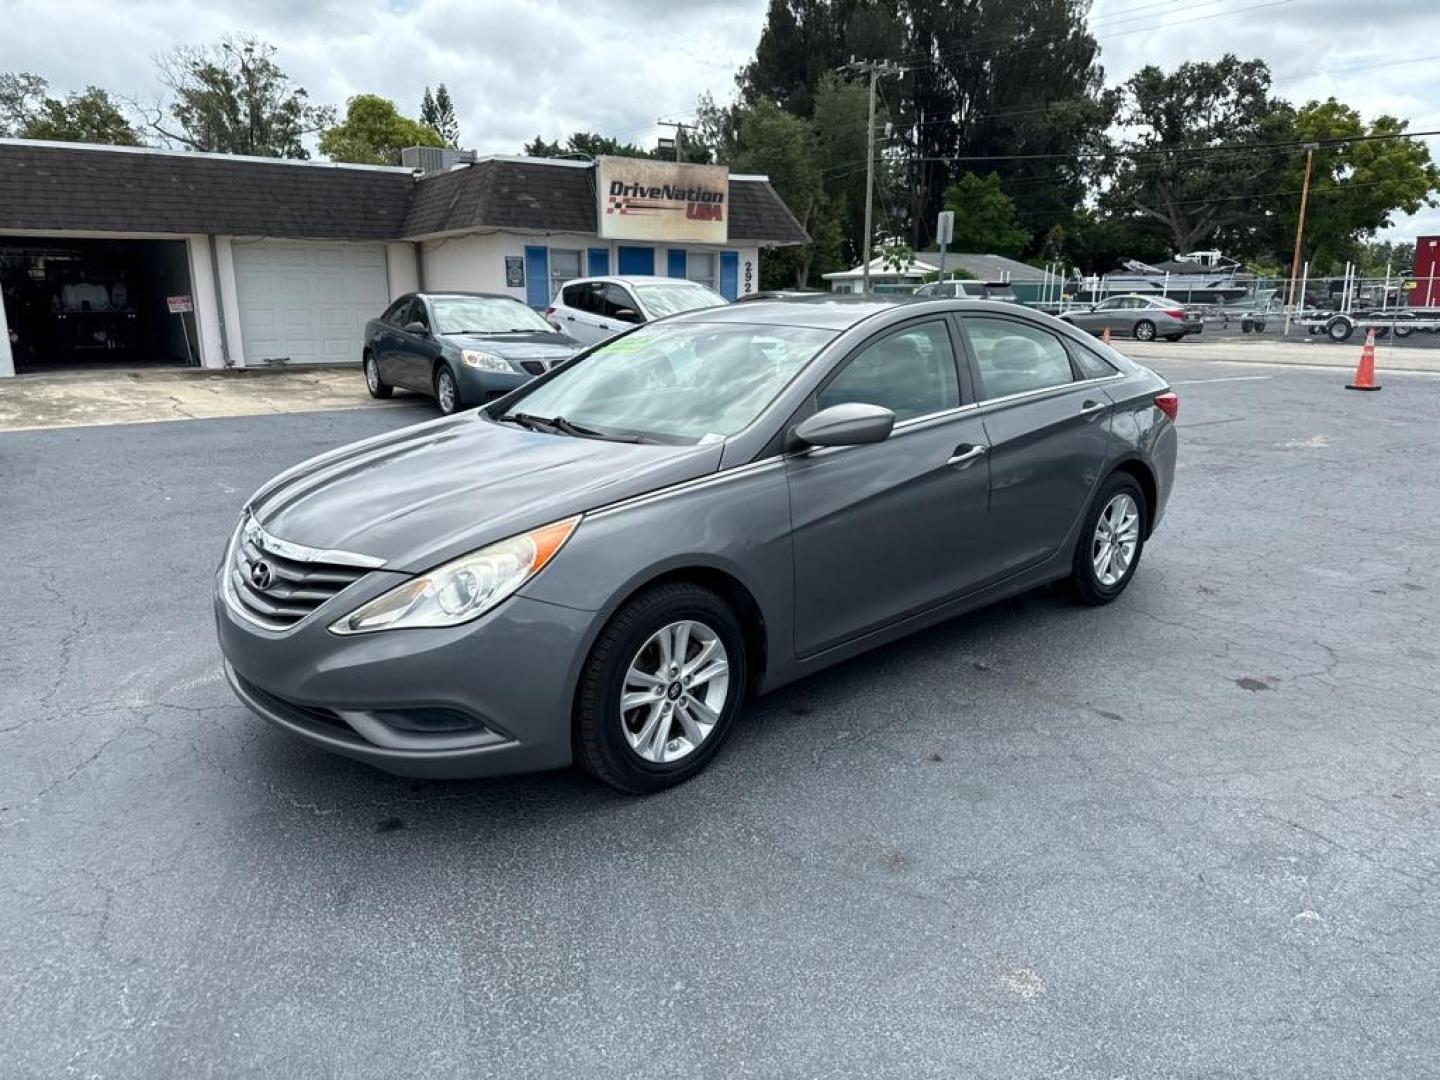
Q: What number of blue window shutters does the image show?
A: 4